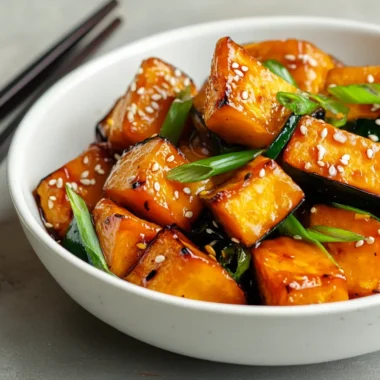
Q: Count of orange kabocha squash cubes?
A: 12